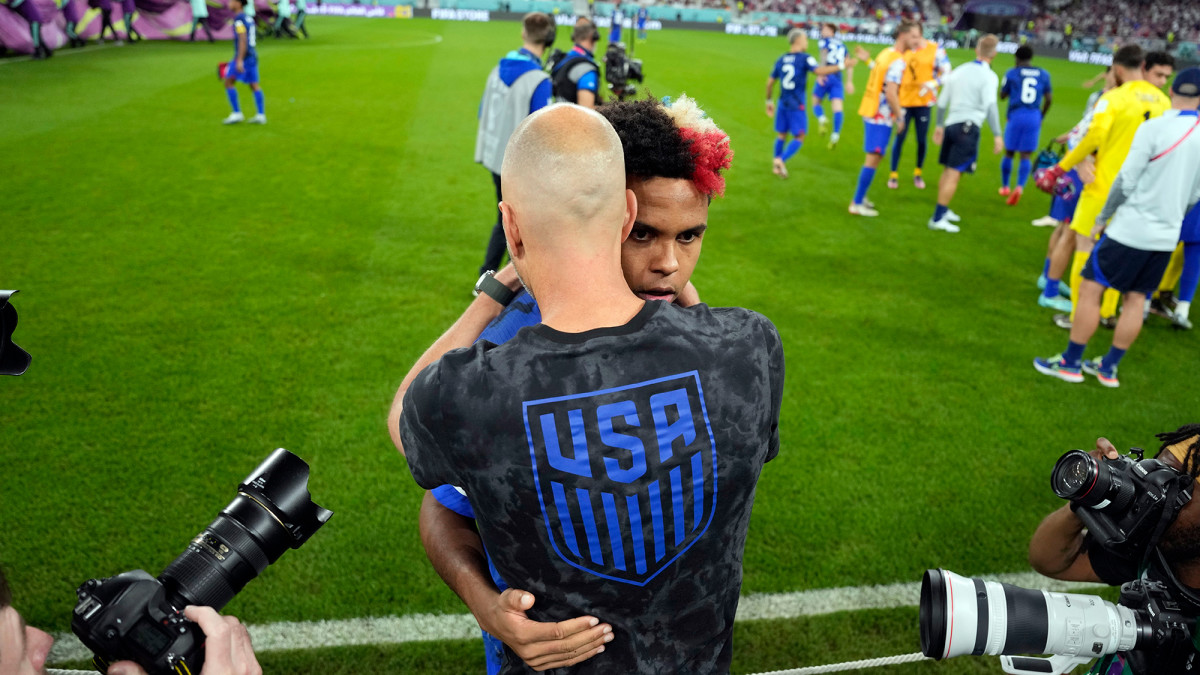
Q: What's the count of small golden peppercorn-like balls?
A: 0